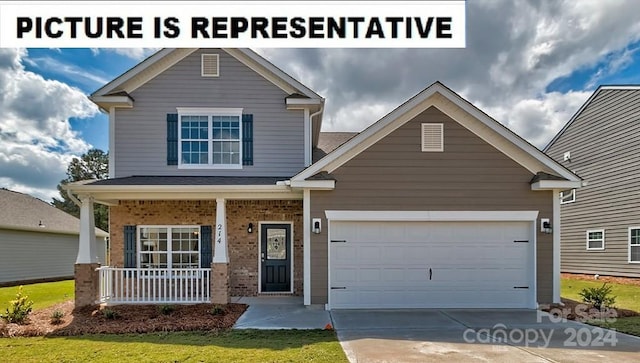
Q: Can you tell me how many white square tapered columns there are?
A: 2